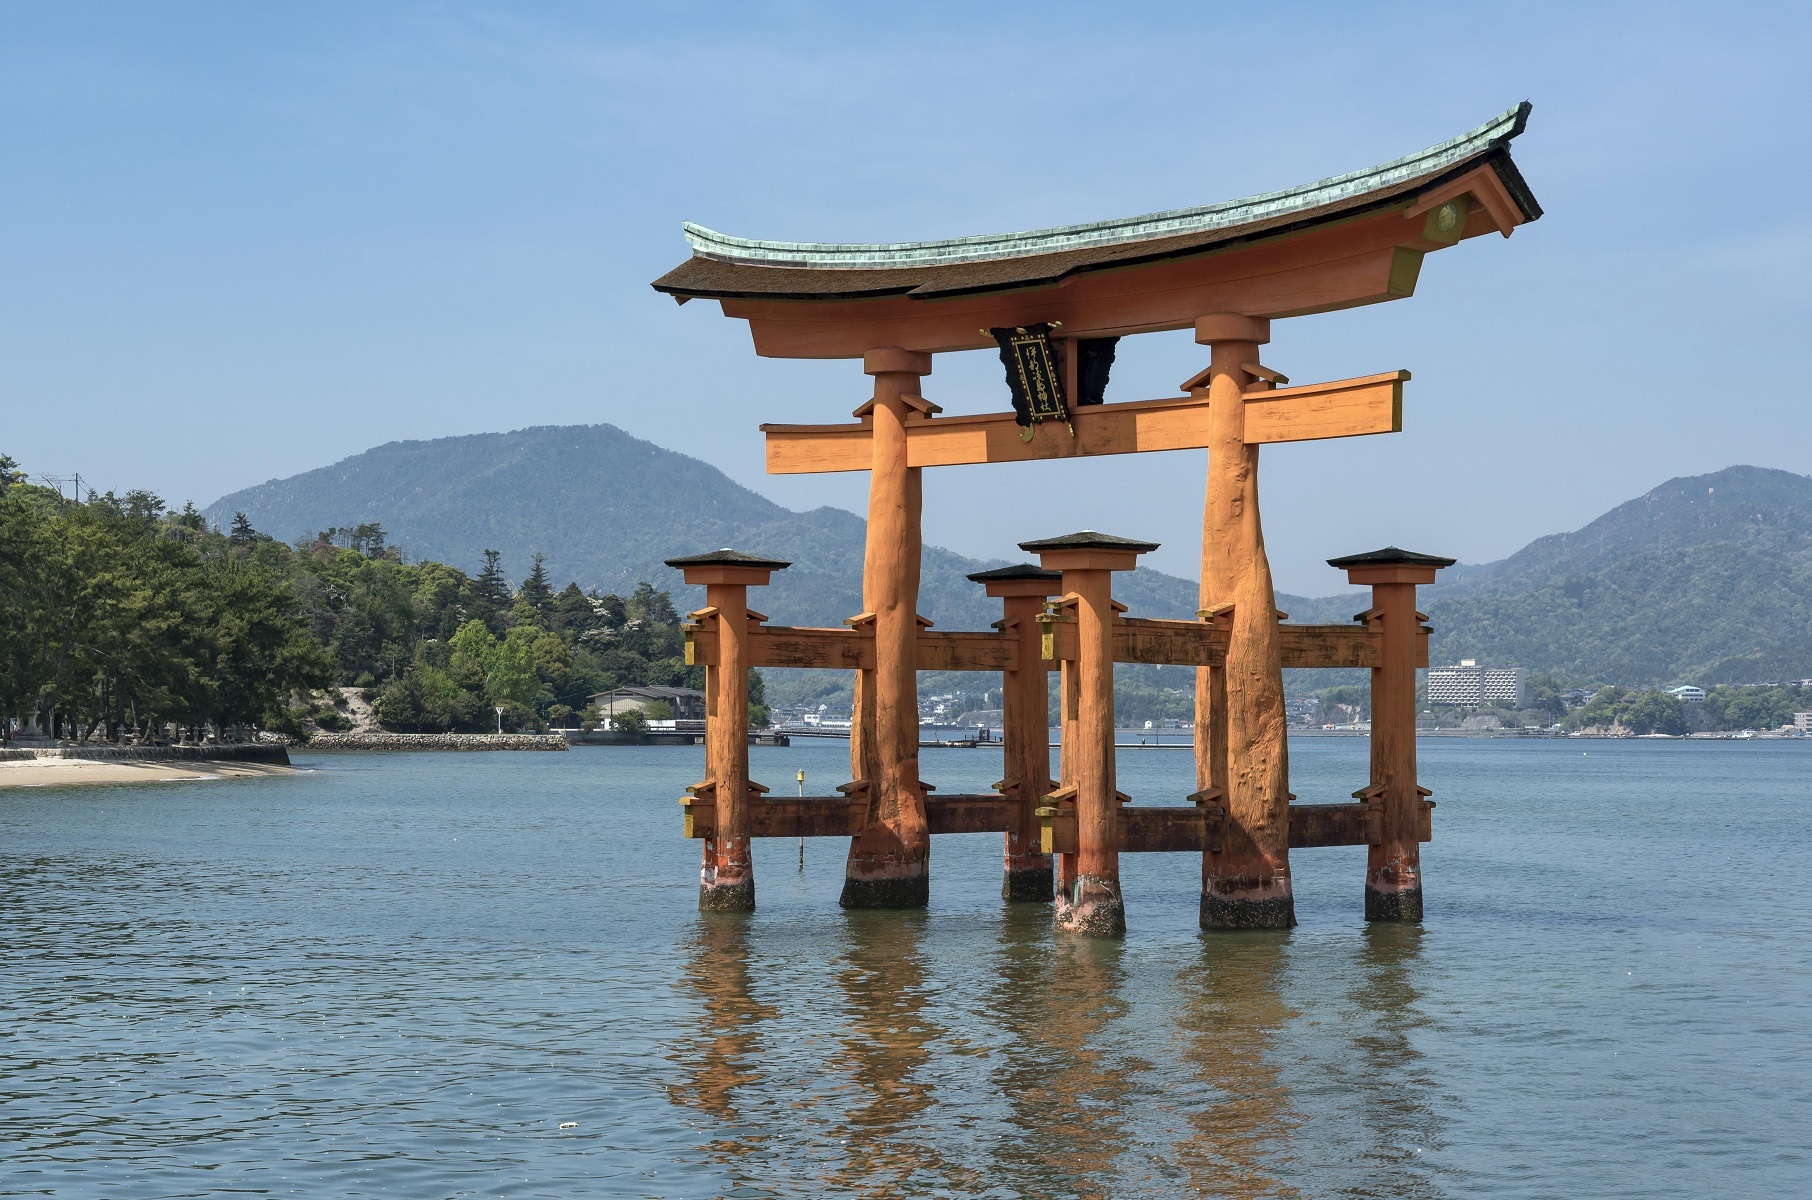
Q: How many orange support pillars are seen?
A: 6